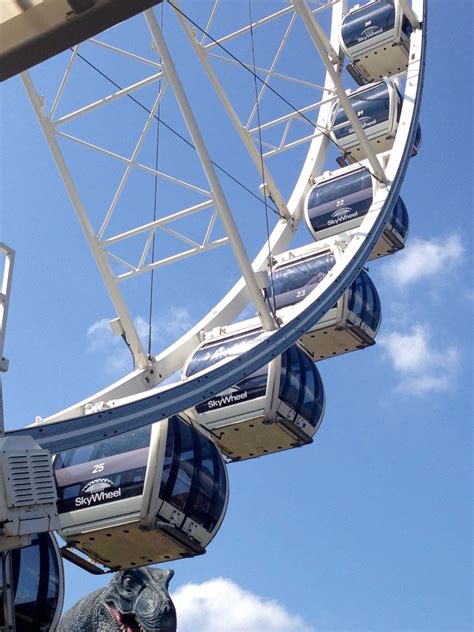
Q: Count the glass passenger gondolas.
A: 7